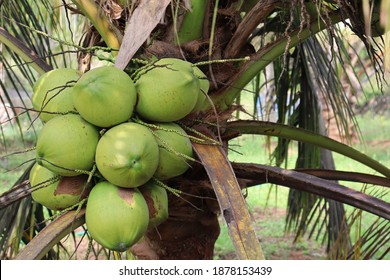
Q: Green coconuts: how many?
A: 10